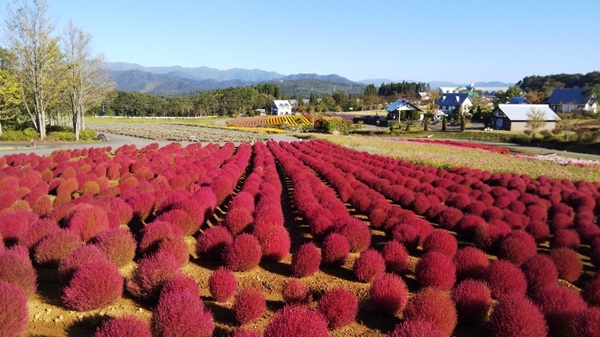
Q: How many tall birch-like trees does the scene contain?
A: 2